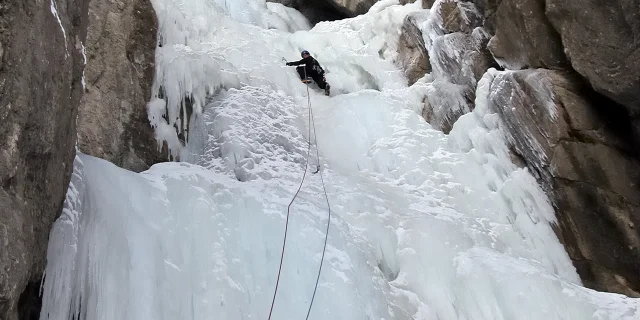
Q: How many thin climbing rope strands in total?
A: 2